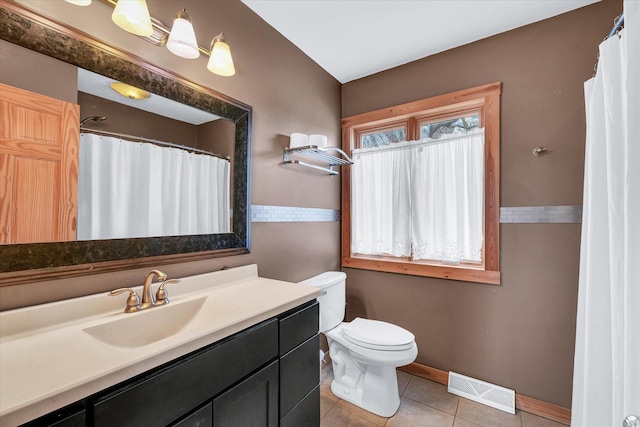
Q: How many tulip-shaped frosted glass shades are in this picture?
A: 4